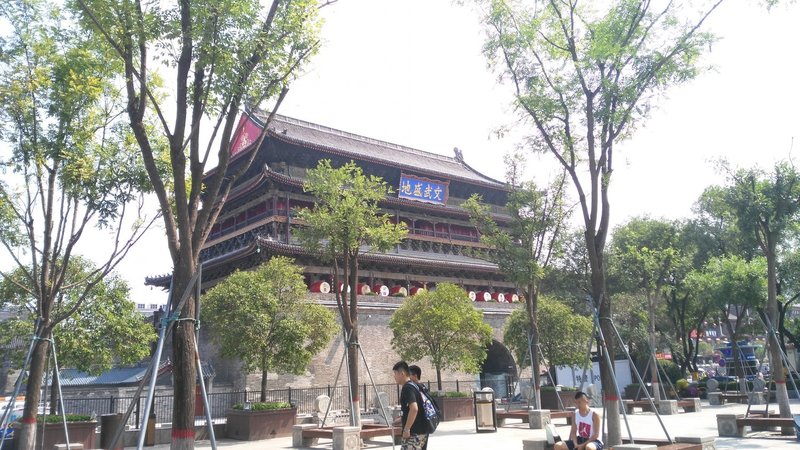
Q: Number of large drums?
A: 10